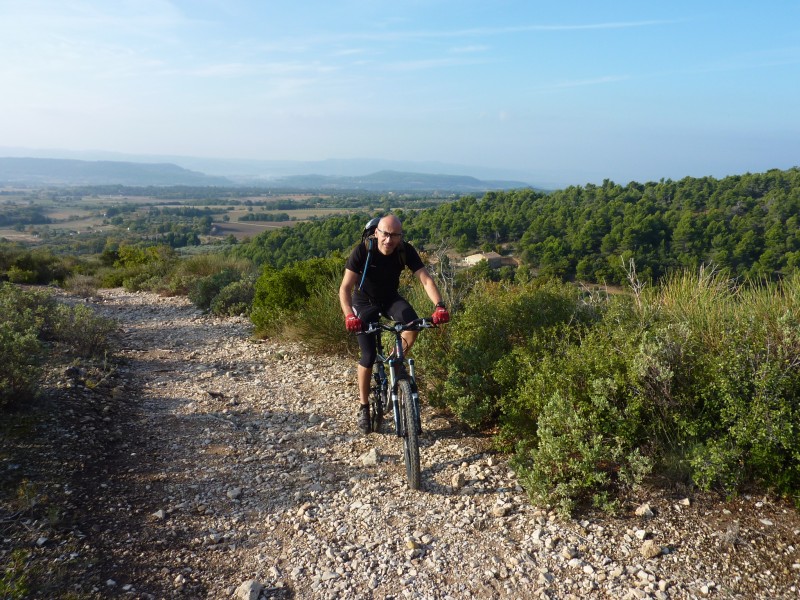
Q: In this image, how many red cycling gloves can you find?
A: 2